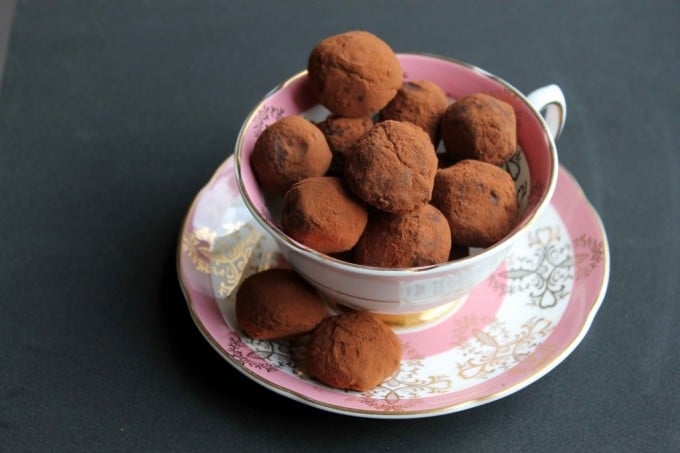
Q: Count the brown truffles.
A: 11